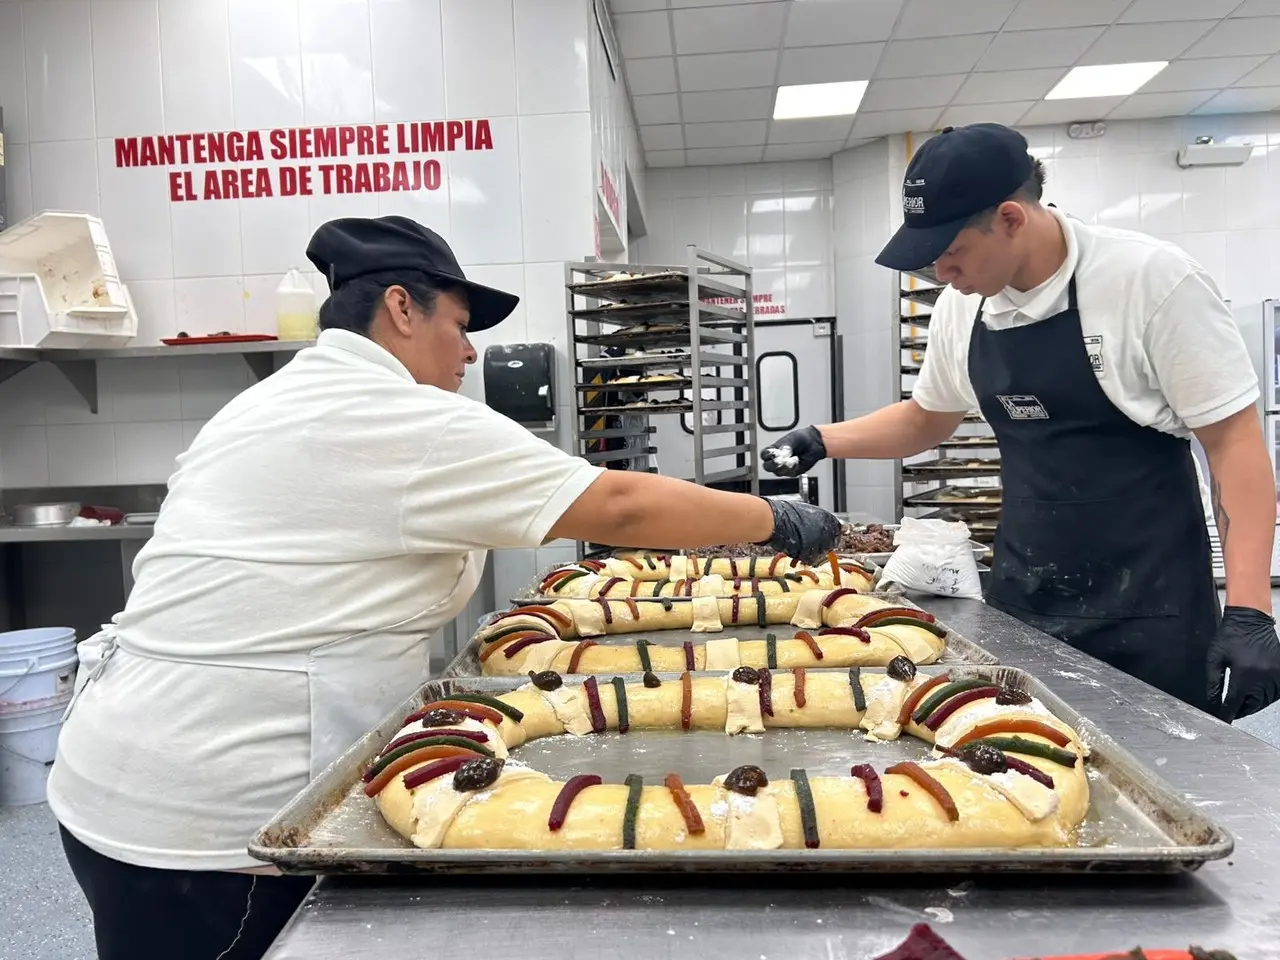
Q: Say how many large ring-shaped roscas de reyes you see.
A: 3